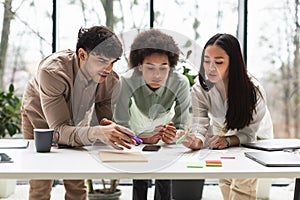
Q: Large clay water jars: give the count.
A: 0